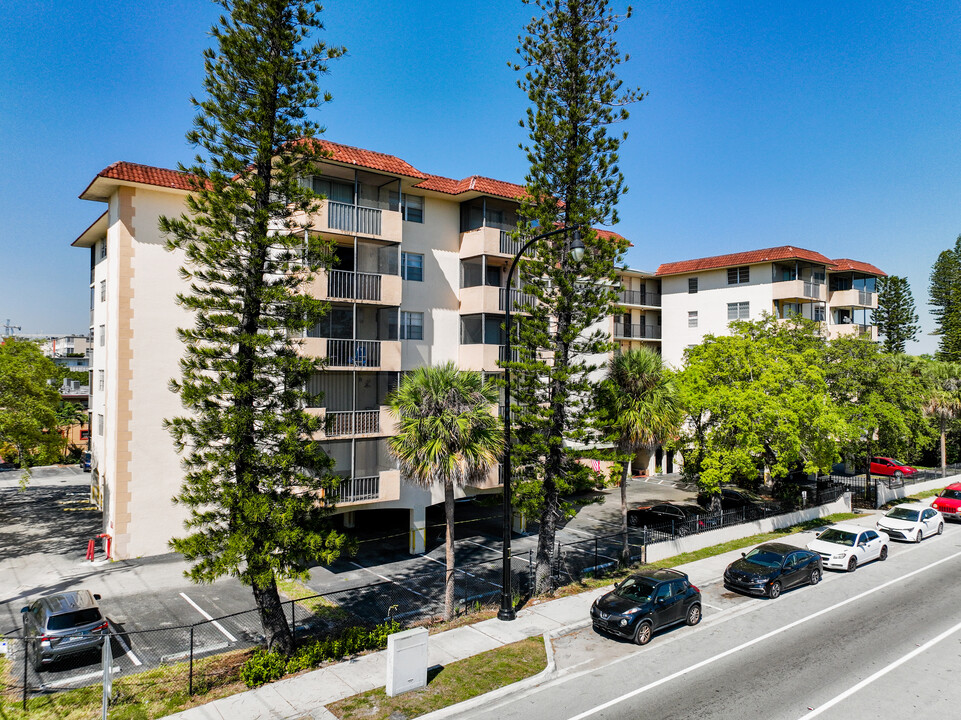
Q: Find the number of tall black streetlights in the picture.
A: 1